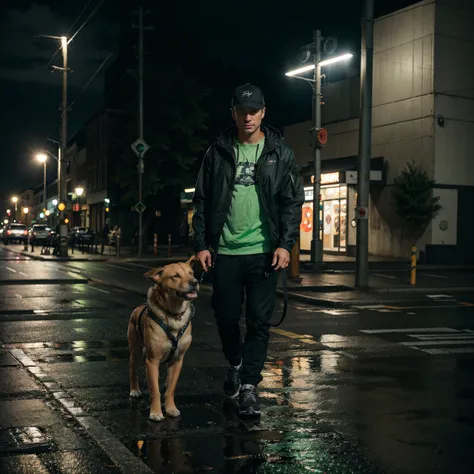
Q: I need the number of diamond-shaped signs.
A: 2